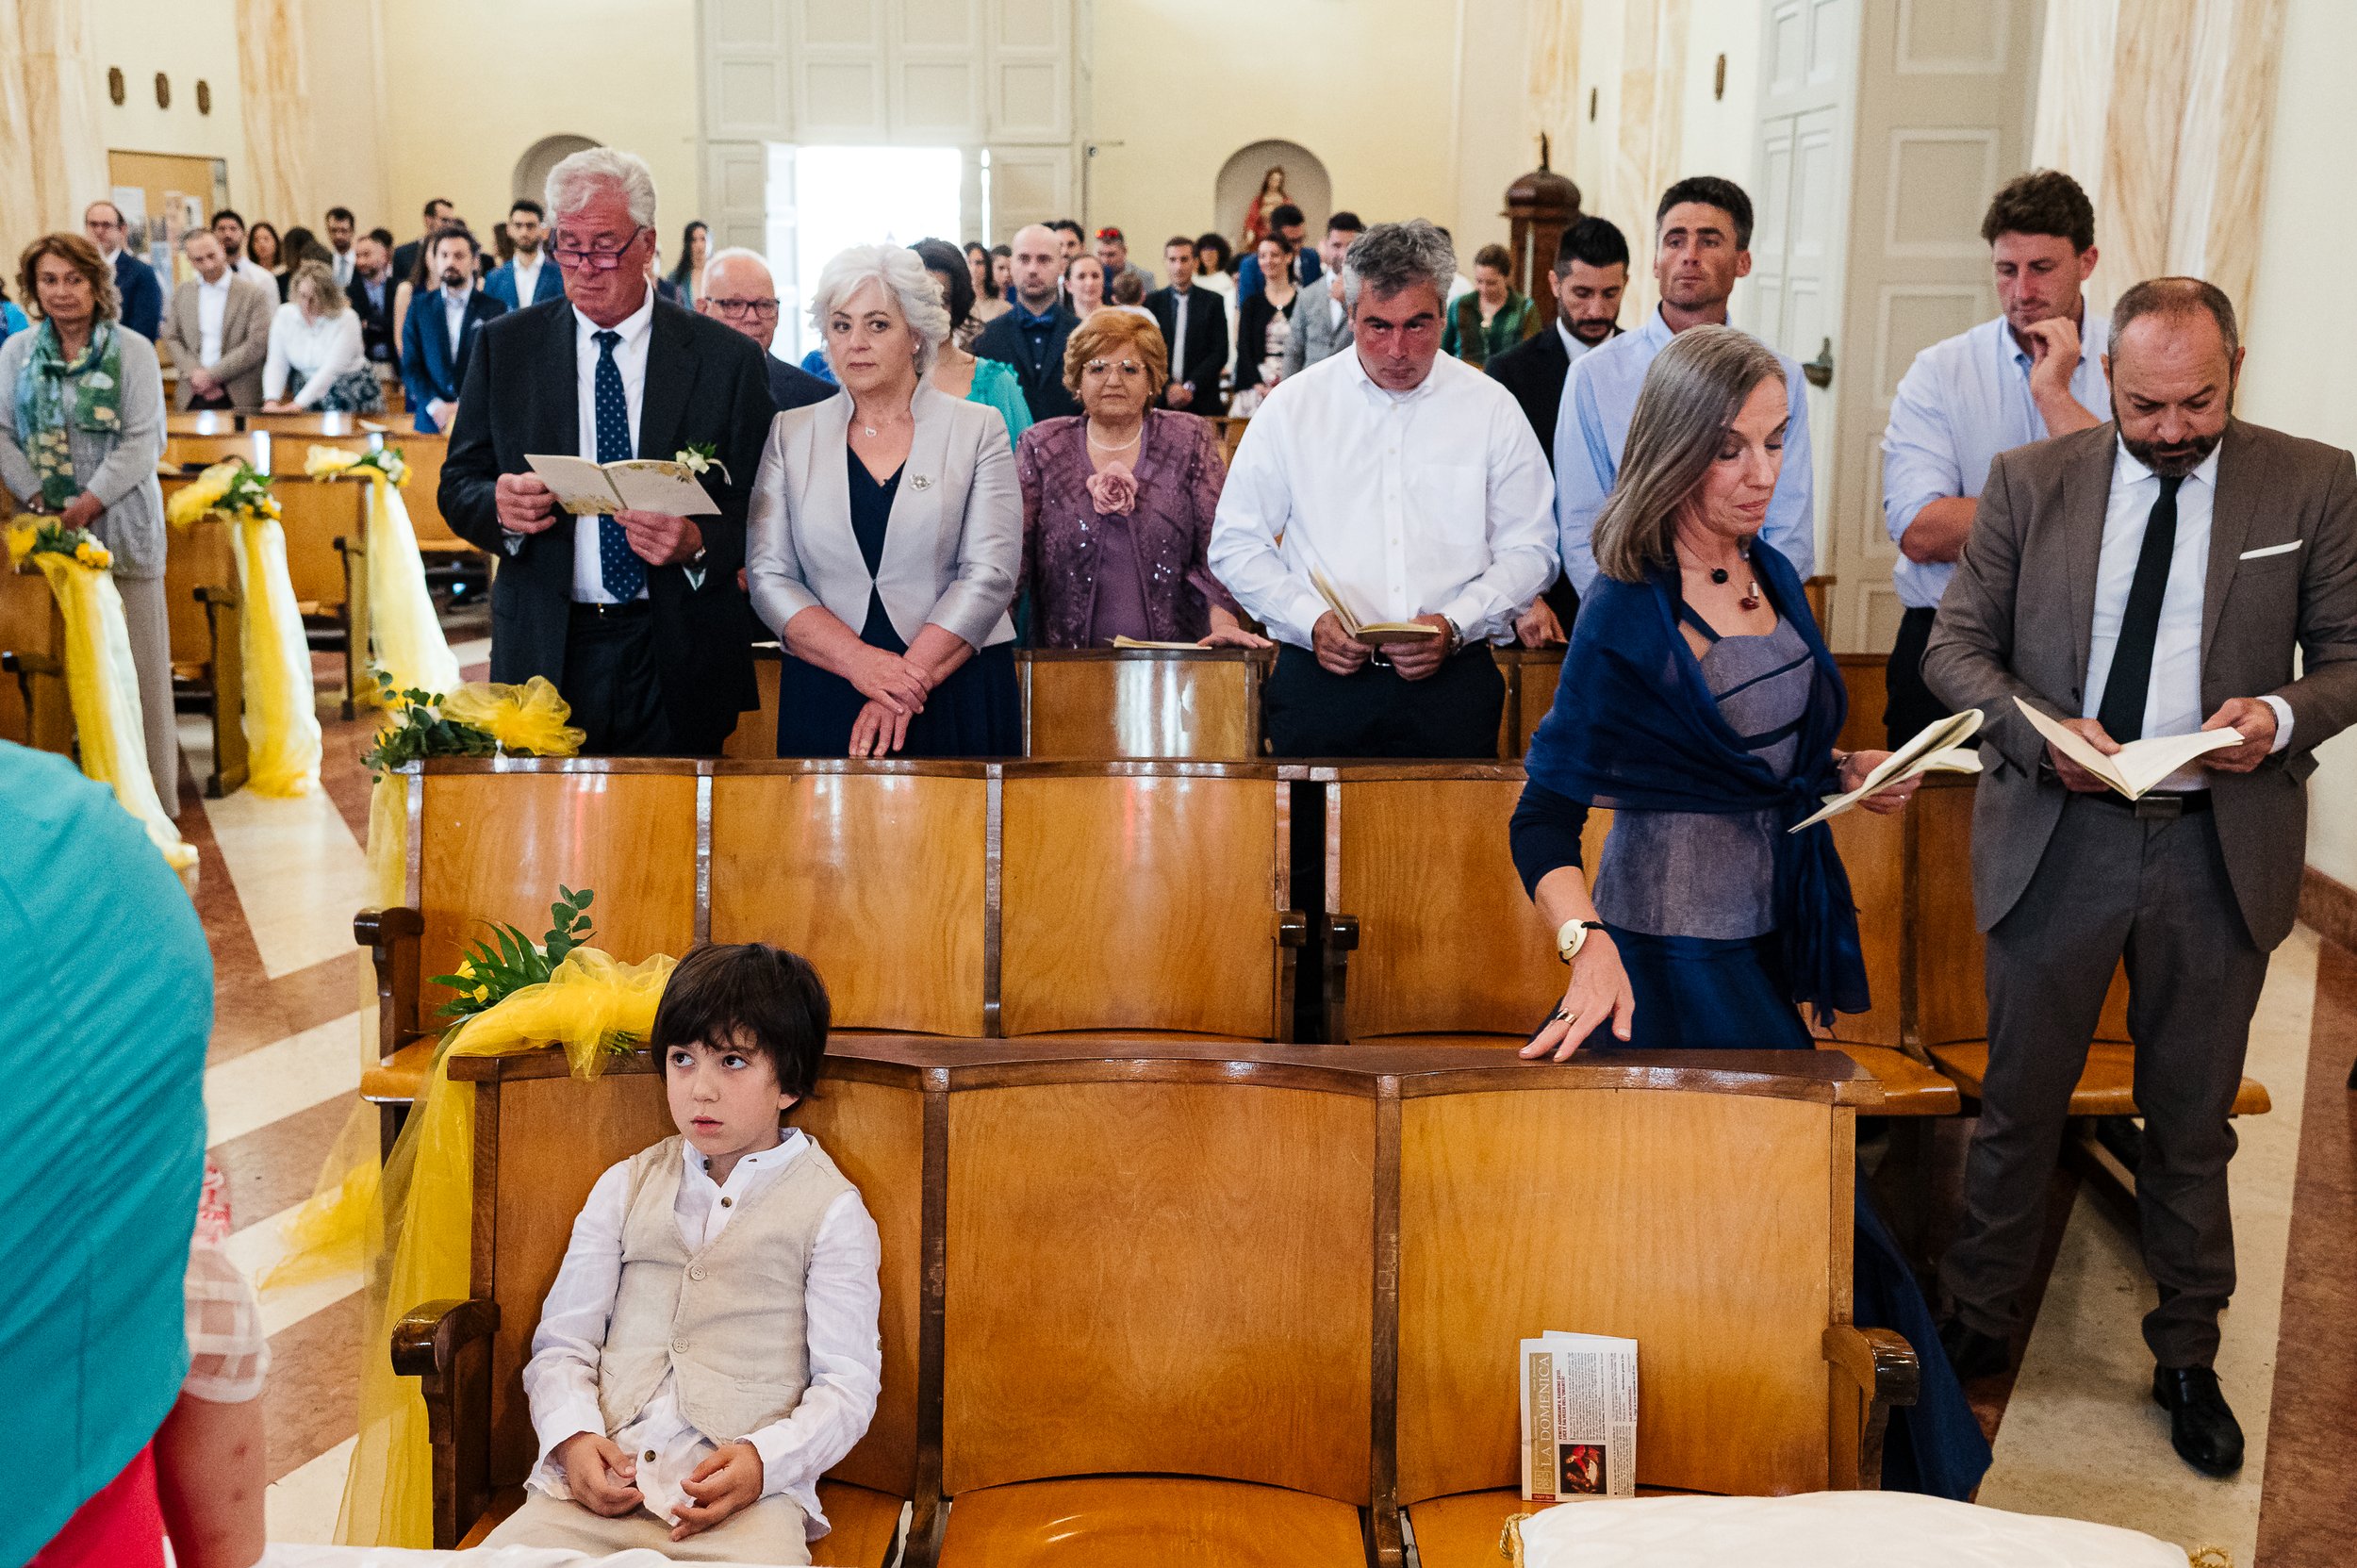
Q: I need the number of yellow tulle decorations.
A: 5